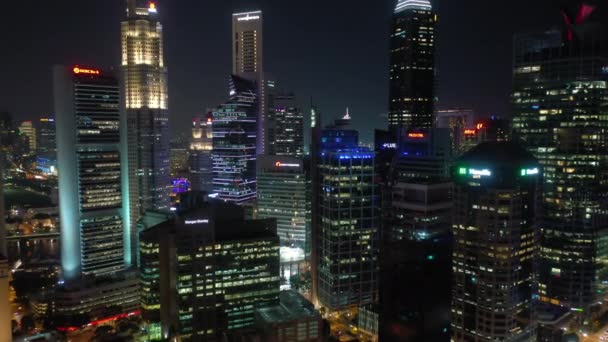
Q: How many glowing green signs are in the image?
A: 2